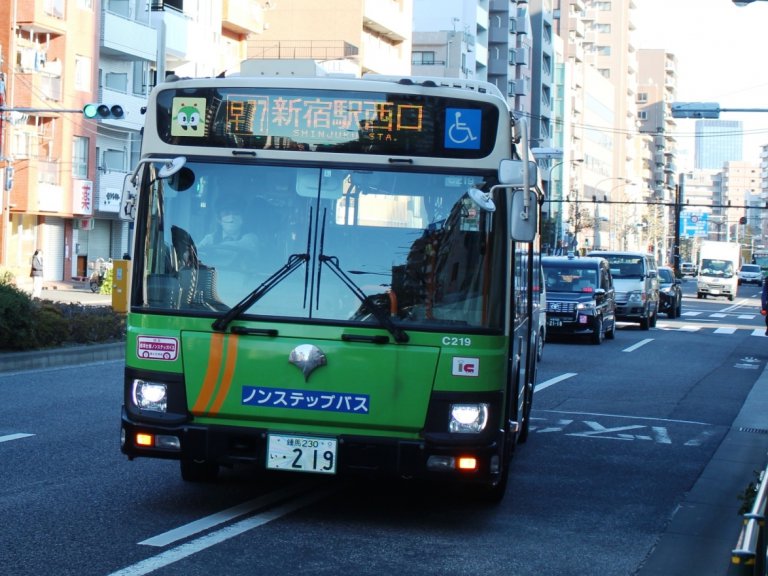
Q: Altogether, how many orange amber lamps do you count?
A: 2